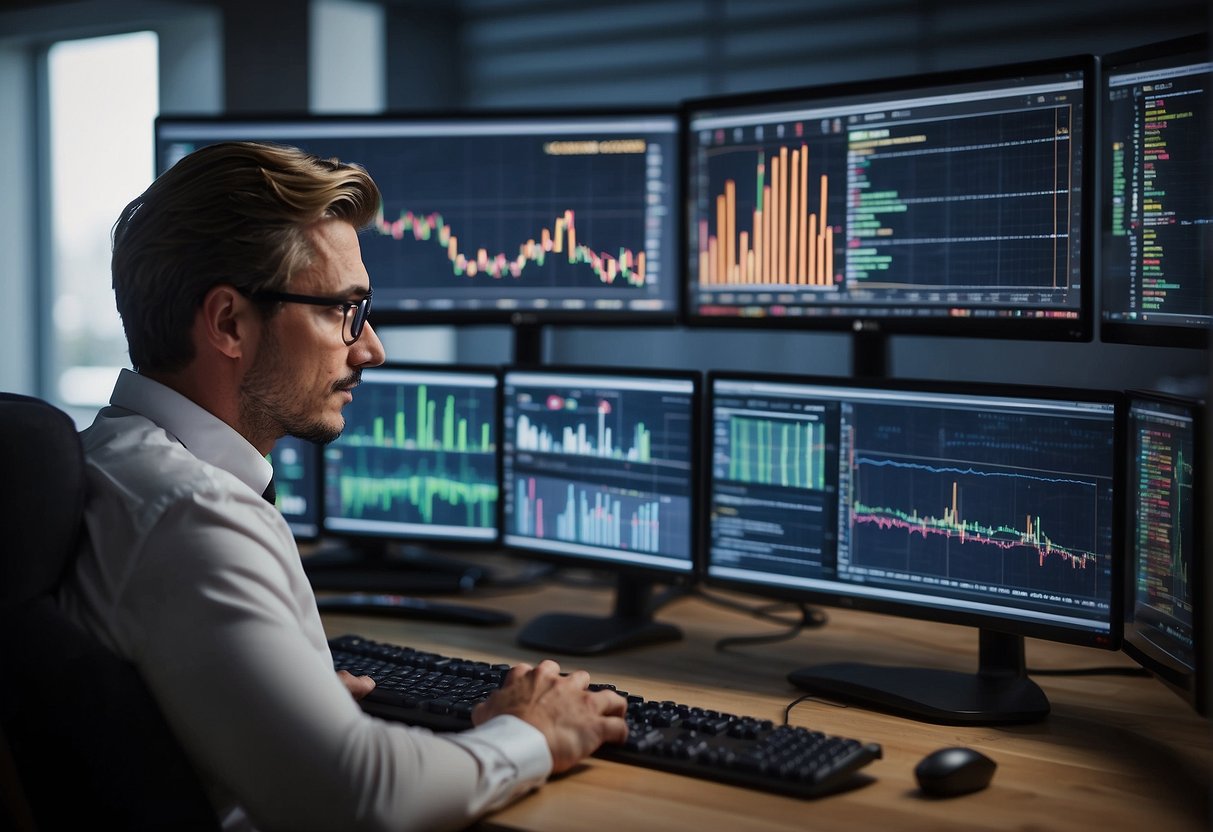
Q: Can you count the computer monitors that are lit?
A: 8